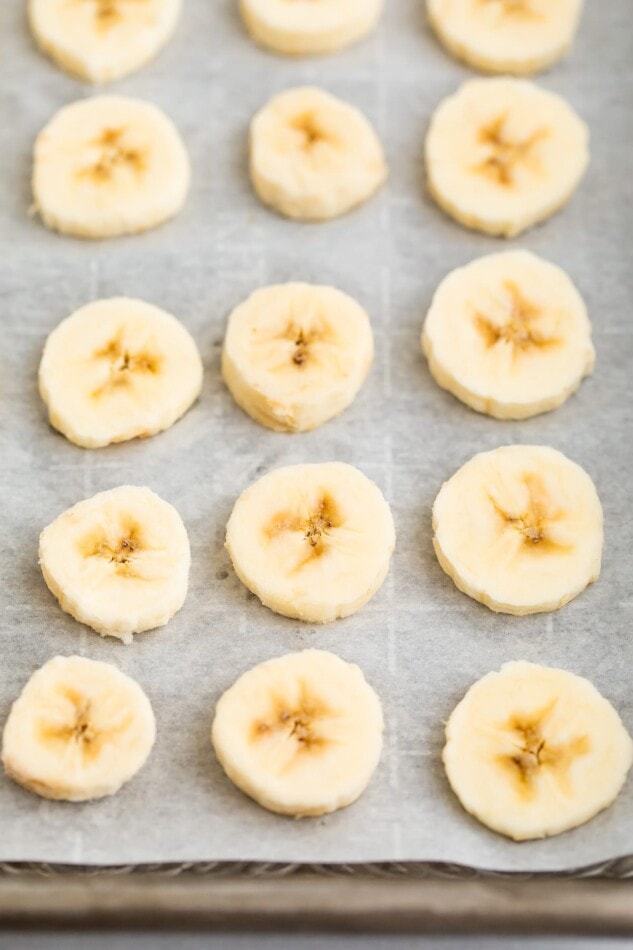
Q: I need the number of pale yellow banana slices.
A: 15